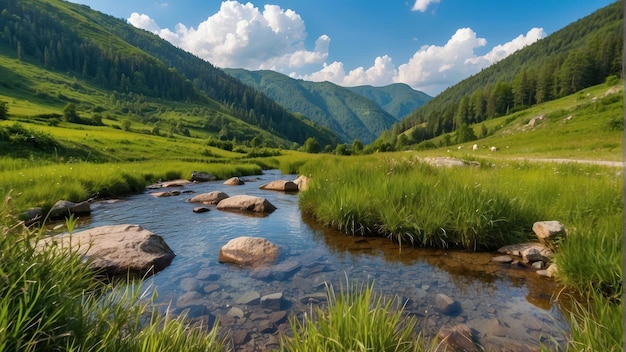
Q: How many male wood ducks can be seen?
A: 0